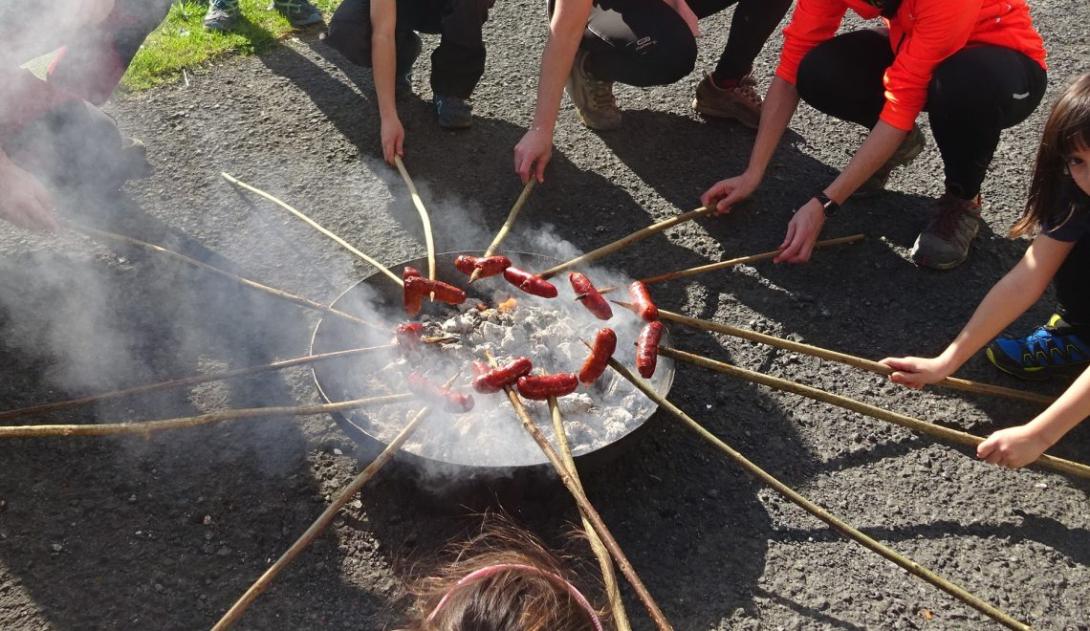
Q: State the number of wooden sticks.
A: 14